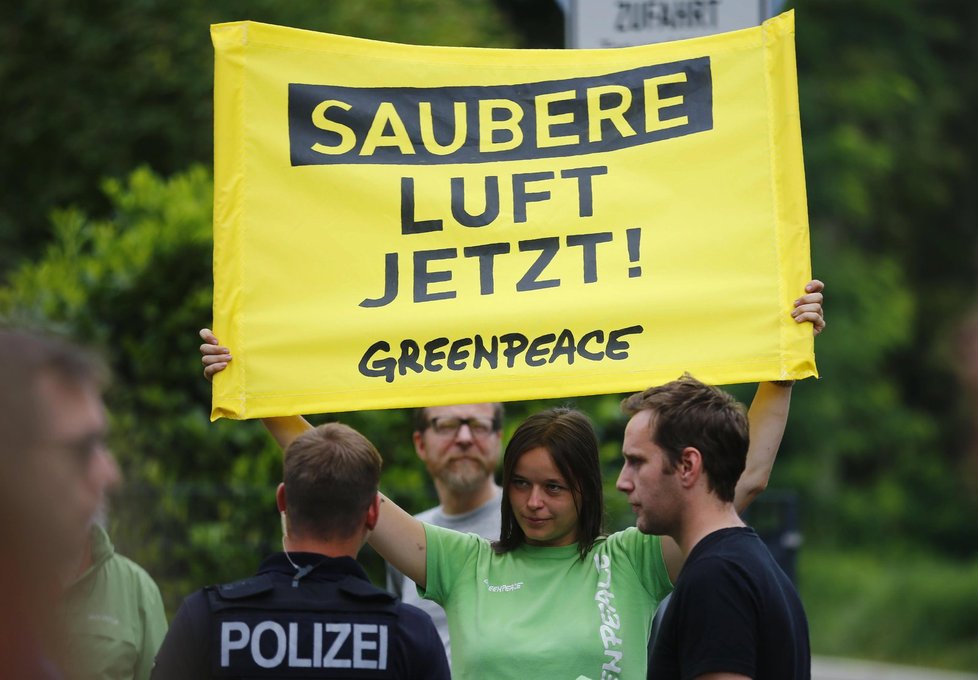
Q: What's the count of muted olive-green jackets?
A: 1